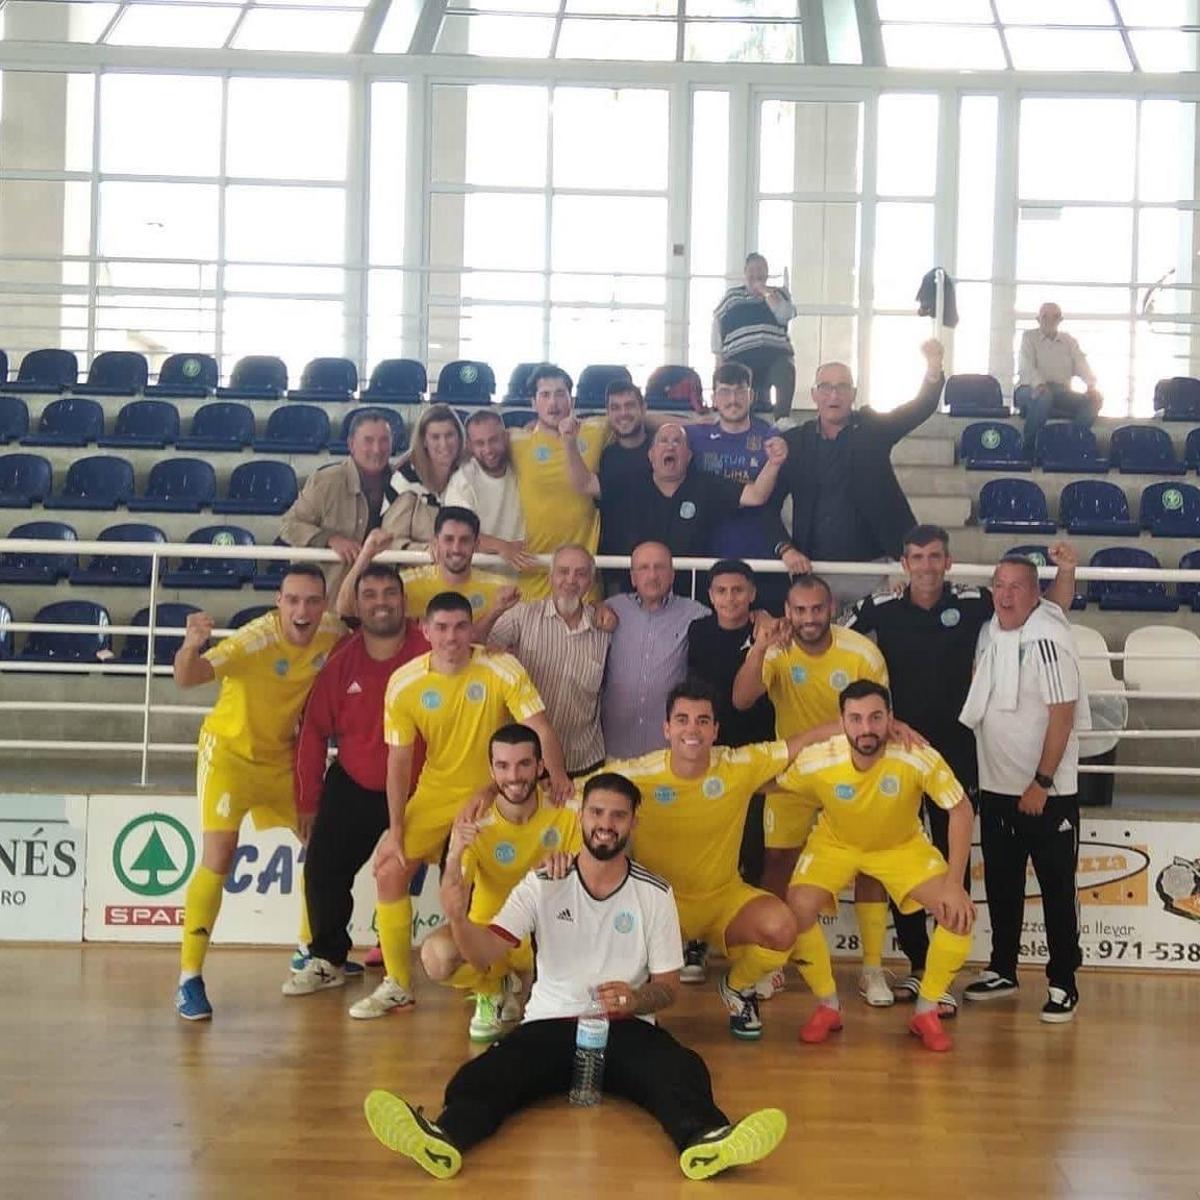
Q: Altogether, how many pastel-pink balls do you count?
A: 0